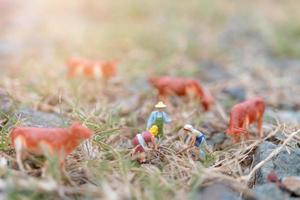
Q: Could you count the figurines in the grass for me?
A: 7